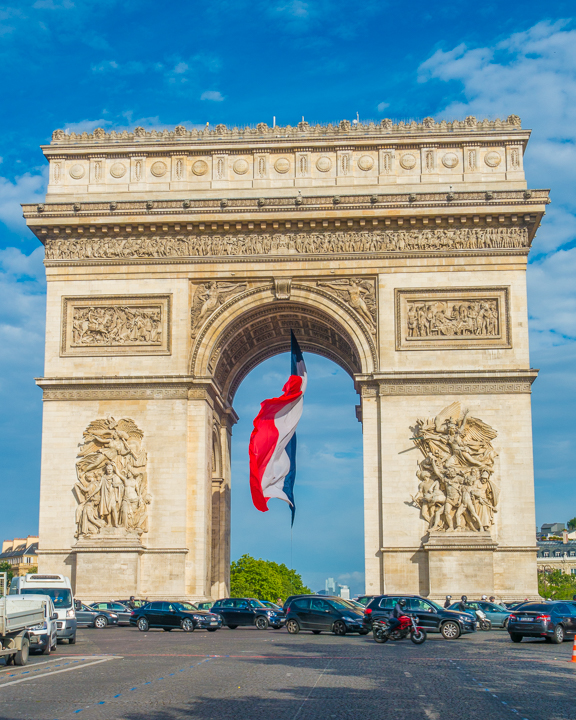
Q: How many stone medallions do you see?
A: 11